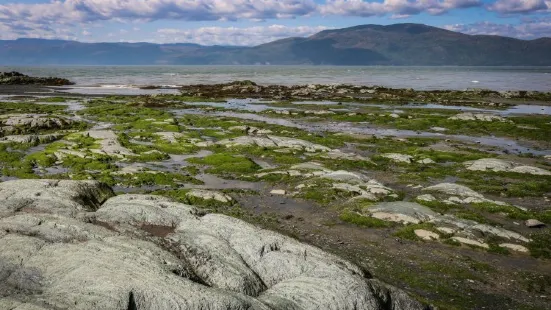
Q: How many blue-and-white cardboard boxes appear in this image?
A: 0